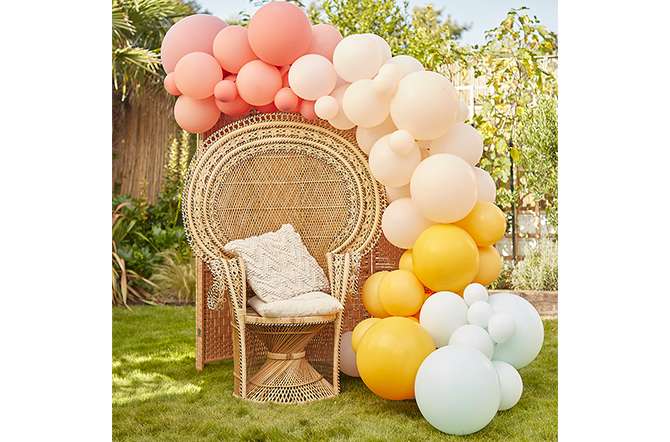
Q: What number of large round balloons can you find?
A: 8